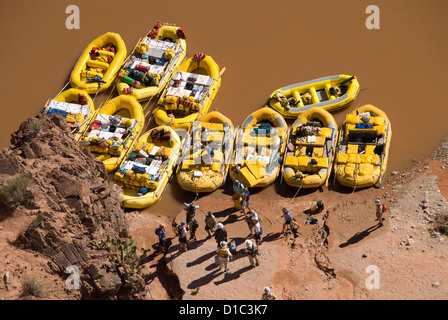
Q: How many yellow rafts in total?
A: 11